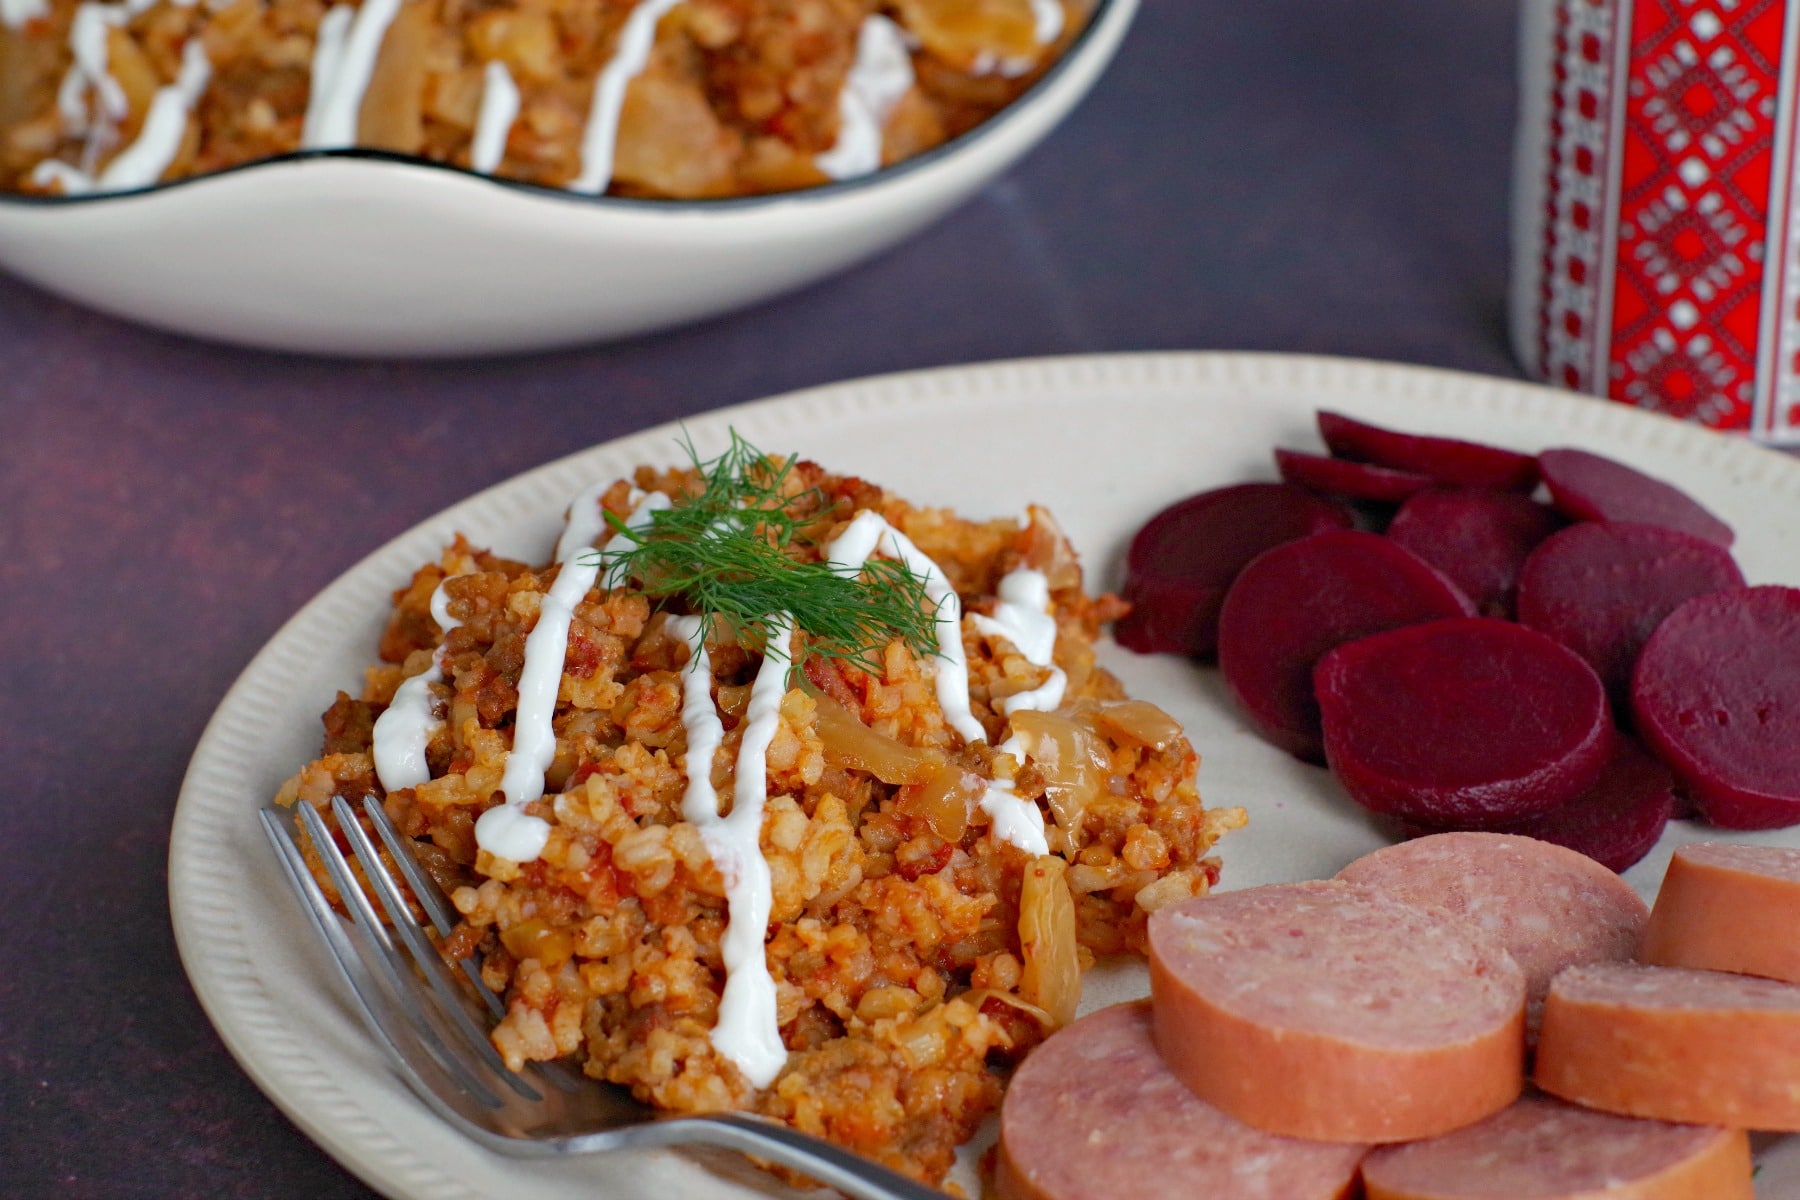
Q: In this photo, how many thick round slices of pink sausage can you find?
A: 6